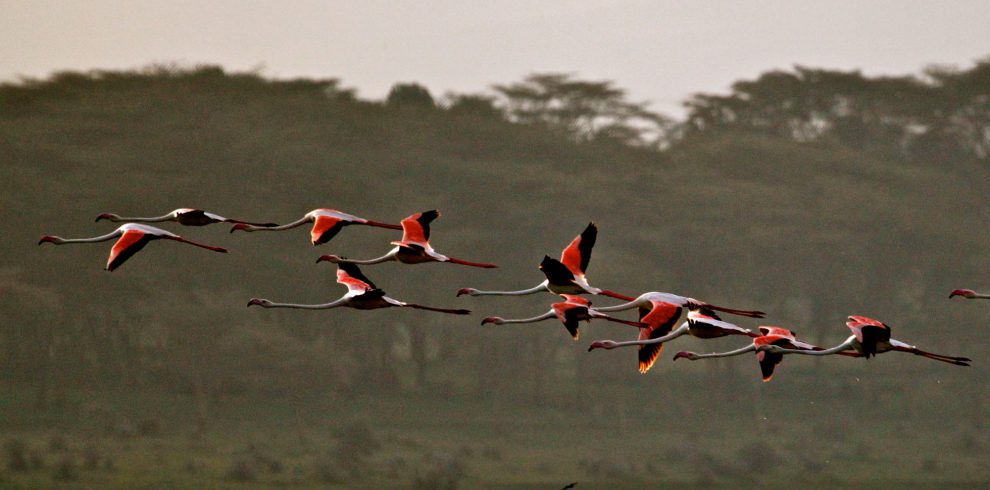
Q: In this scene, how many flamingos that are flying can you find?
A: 12